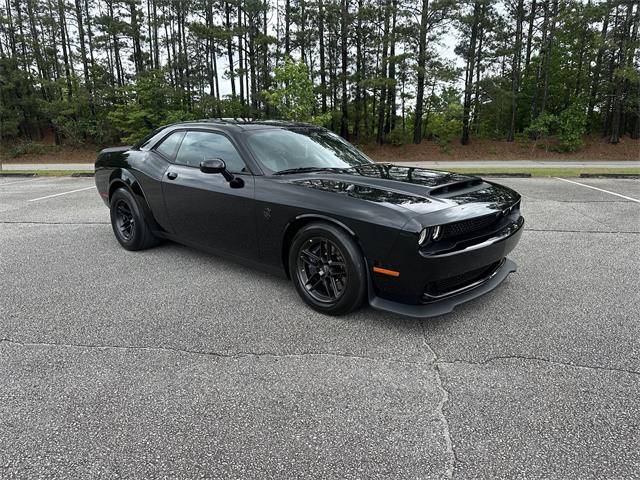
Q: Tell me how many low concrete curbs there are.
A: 4